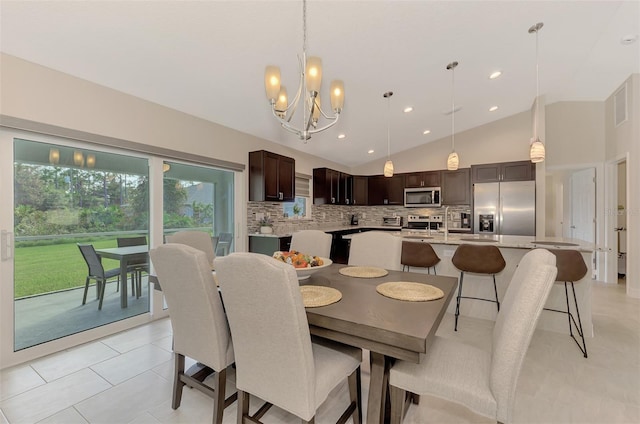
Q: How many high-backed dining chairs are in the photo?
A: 6